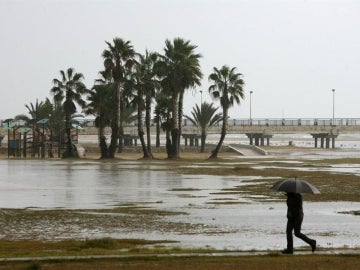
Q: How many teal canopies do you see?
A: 3